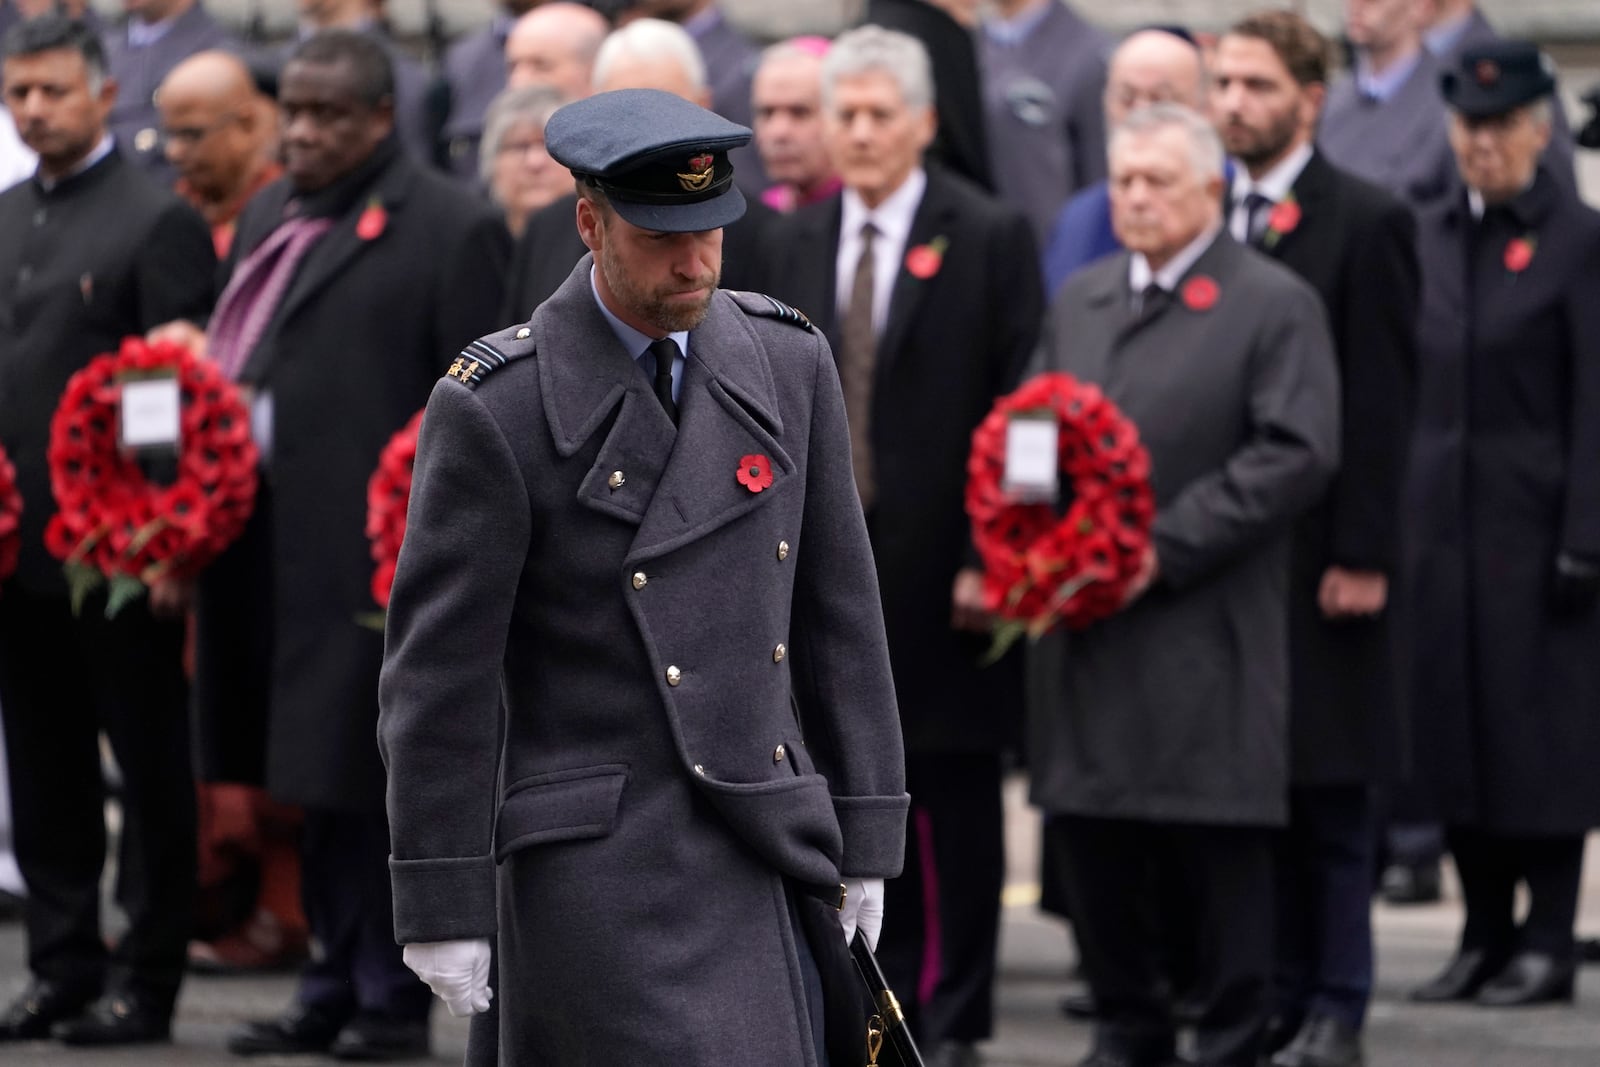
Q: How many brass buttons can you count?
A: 8